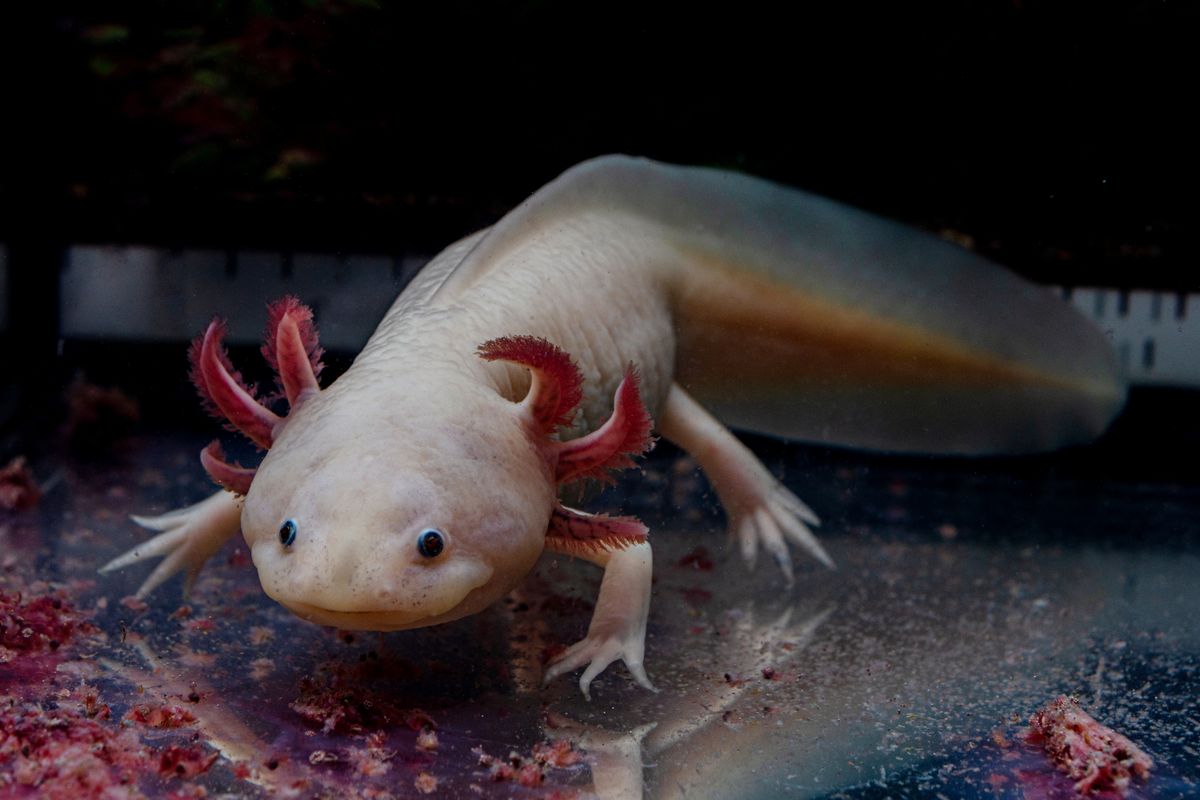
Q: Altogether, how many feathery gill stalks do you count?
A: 6